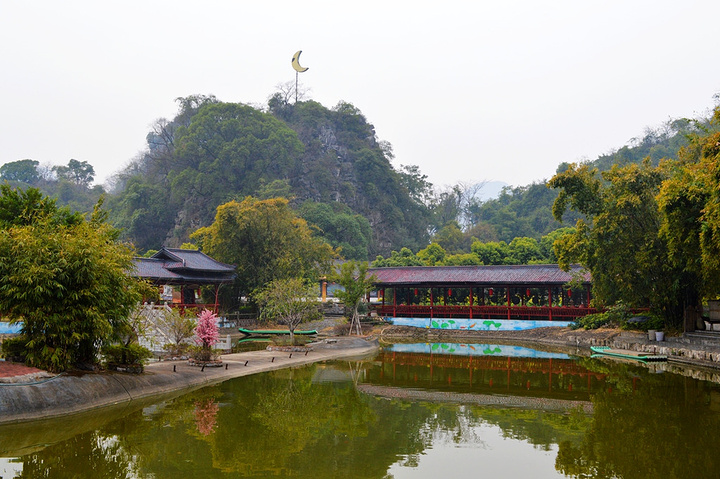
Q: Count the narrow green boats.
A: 2